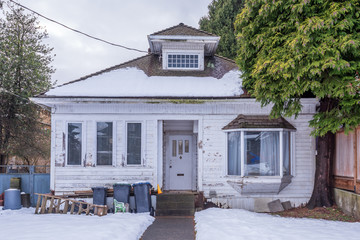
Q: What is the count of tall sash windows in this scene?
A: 3